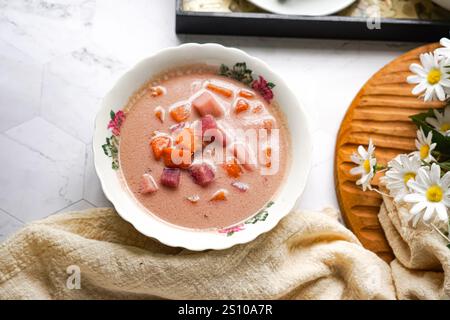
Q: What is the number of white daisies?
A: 7